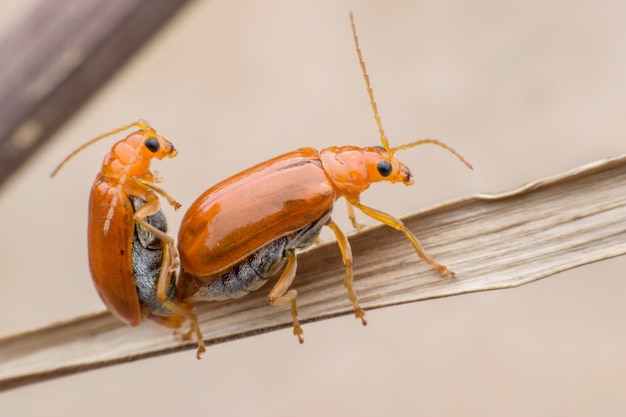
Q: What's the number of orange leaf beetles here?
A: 2